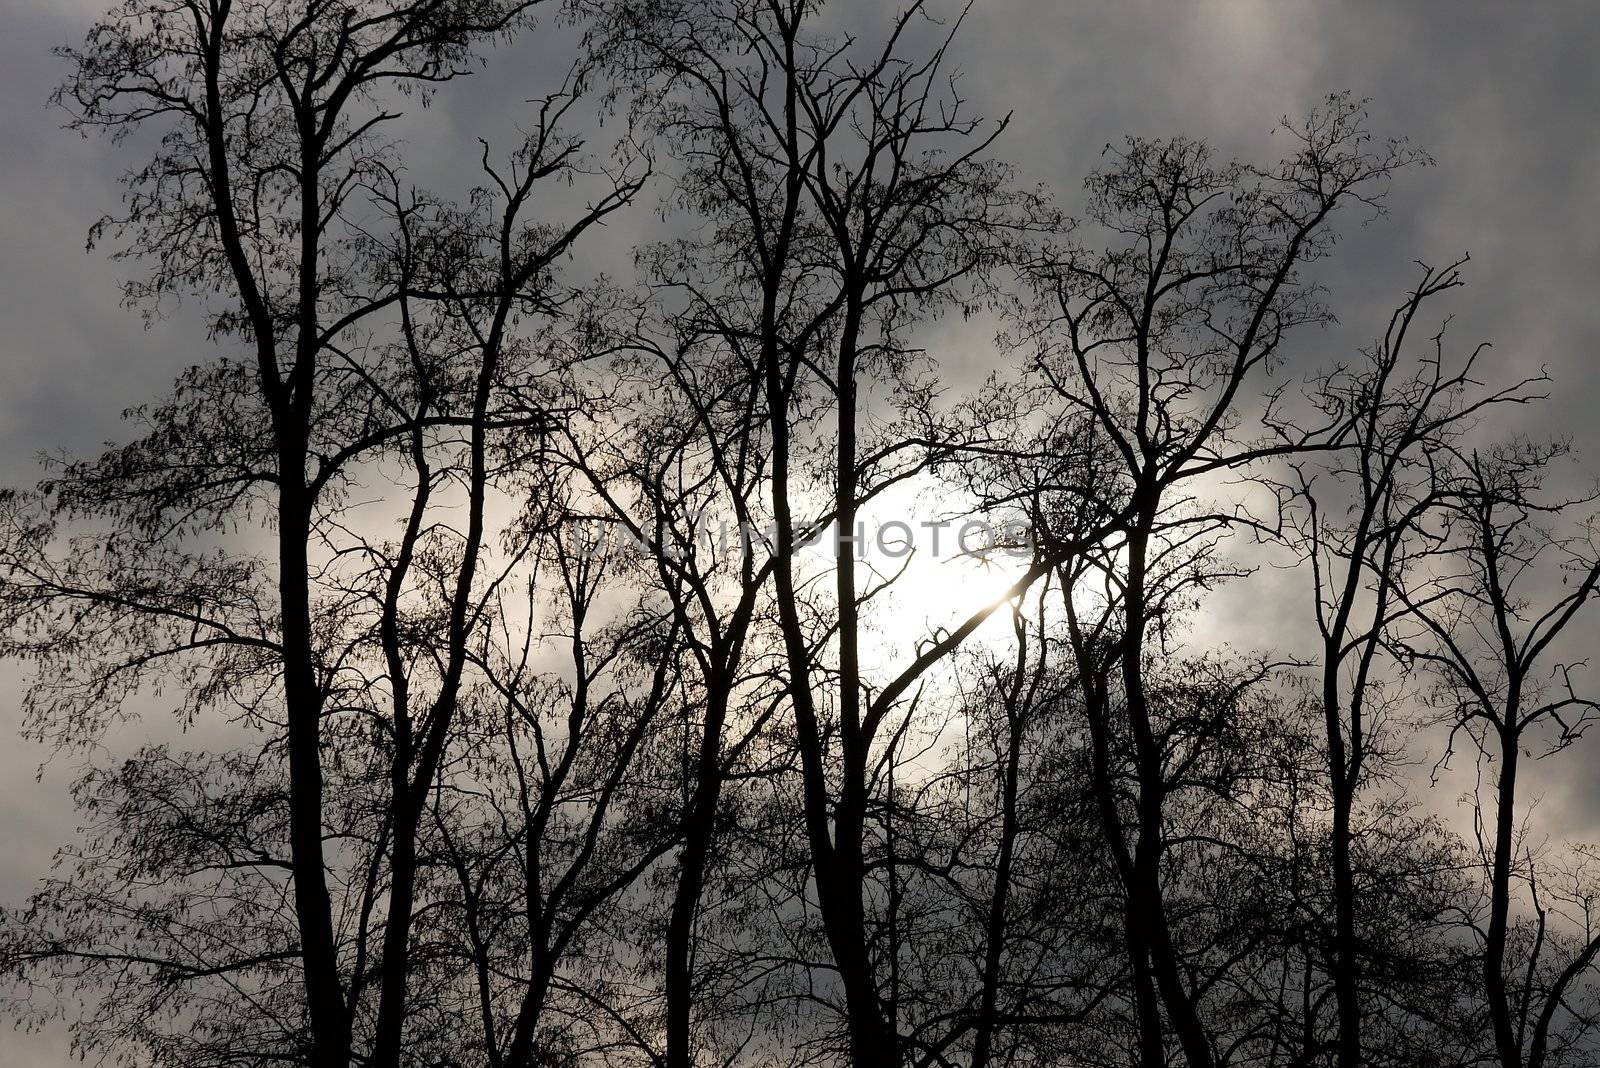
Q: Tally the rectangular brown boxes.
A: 0